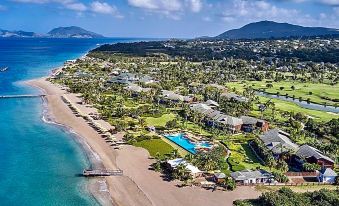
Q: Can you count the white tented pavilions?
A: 2